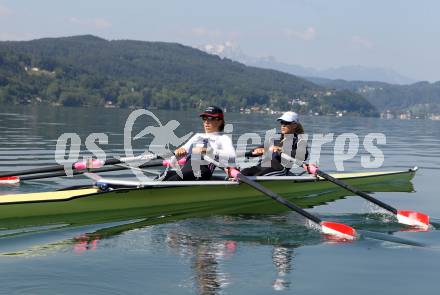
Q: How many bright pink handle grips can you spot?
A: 4